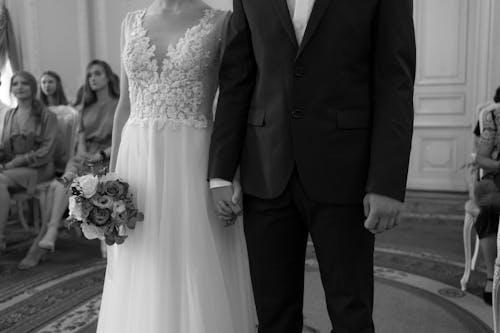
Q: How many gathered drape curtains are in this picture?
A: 1